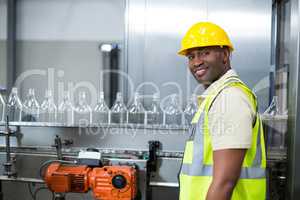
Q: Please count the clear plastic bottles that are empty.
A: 13